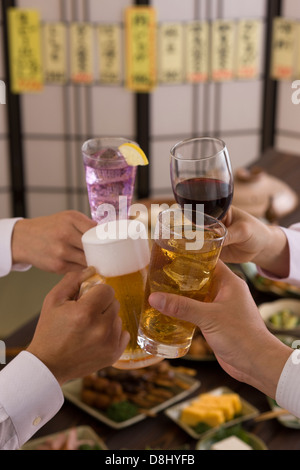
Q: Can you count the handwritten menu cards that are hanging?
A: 10